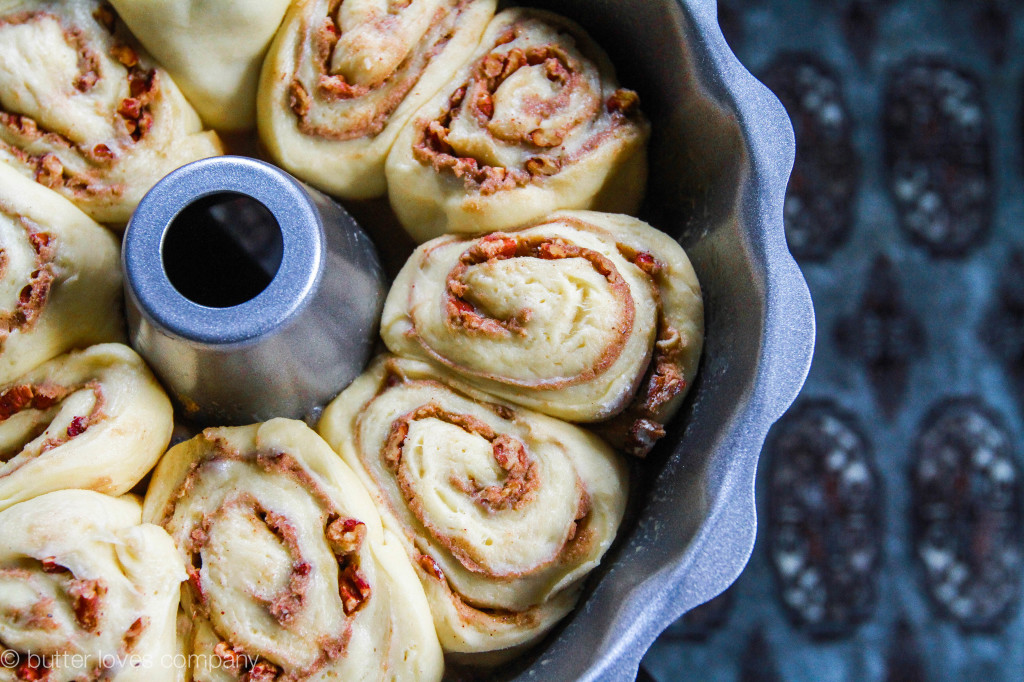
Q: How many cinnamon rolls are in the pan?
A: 10